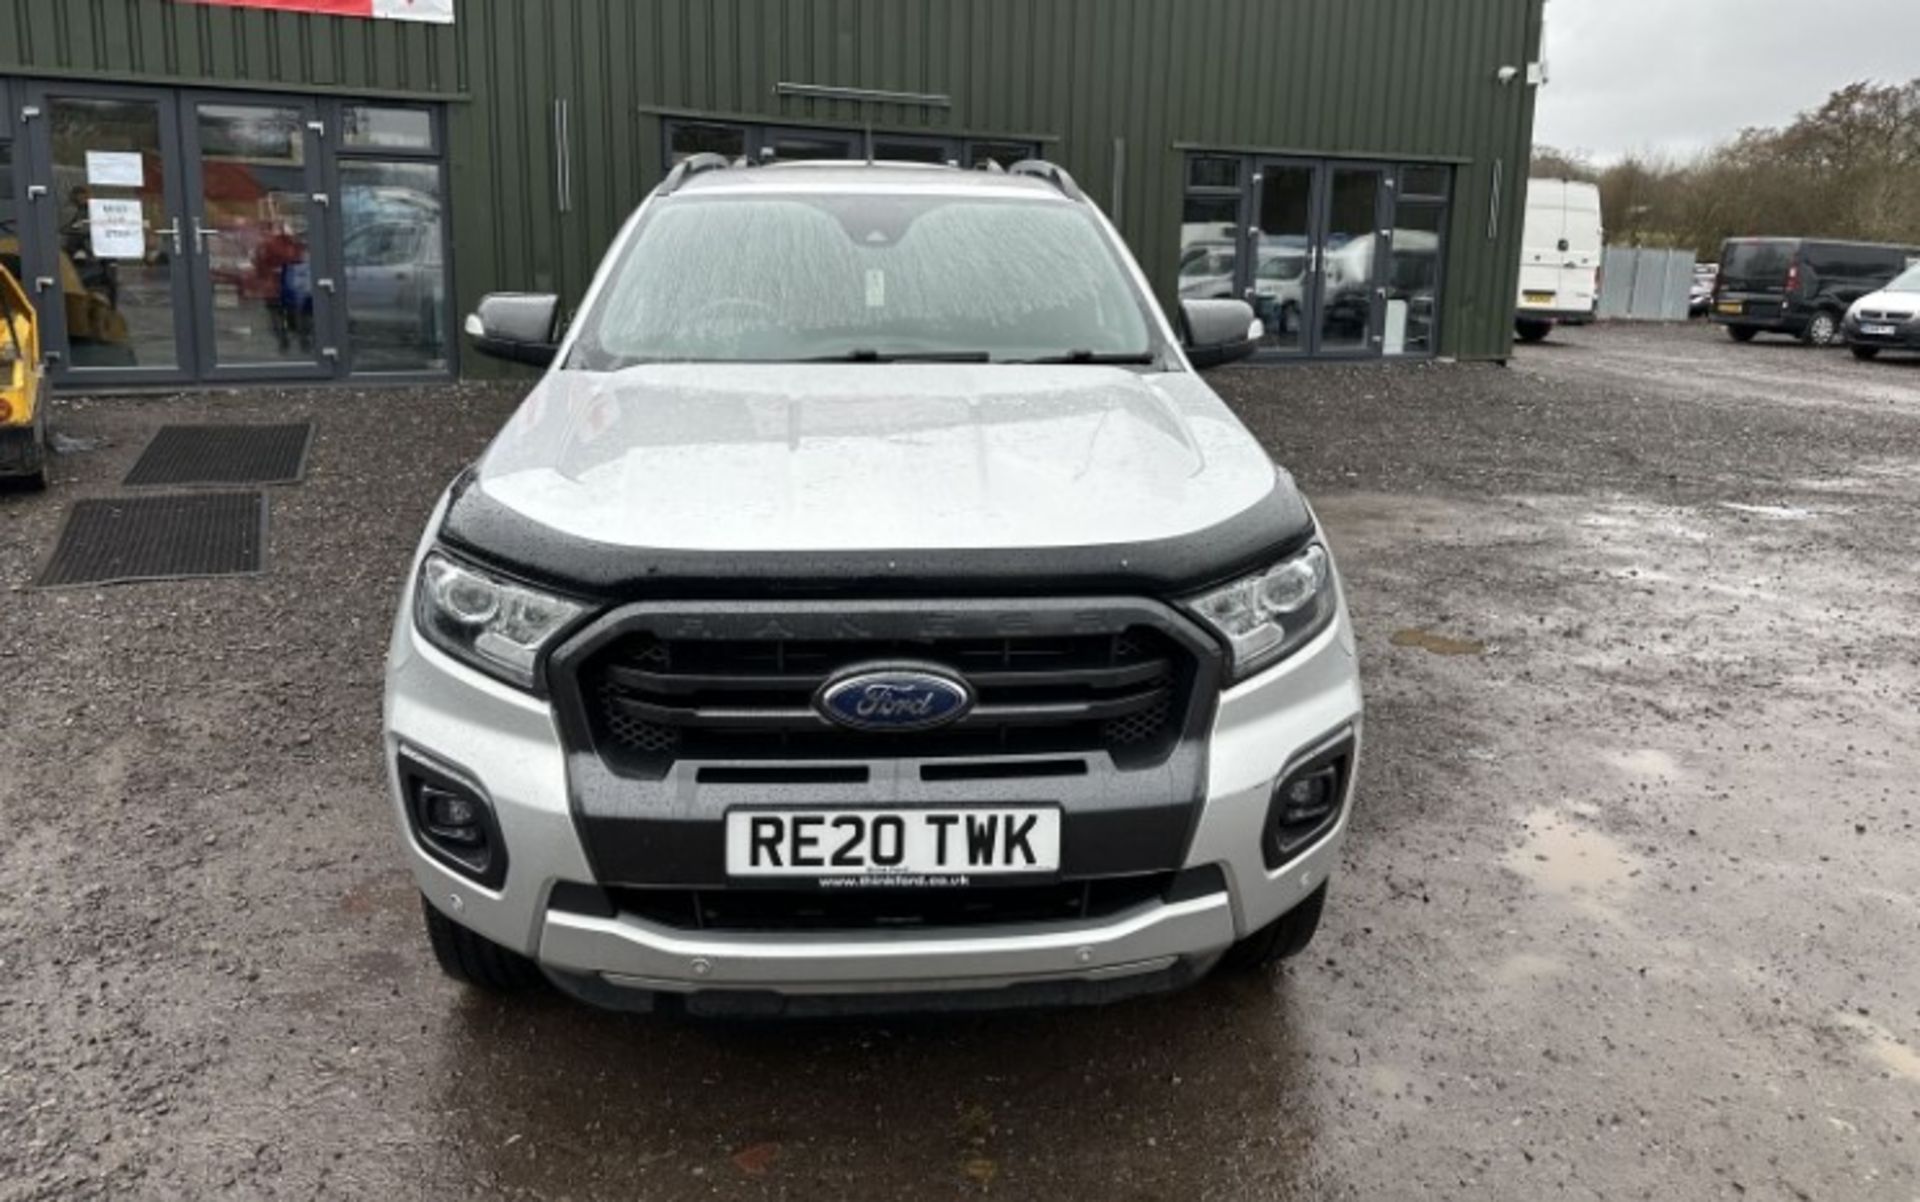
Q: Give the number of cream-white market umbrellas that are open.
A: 0